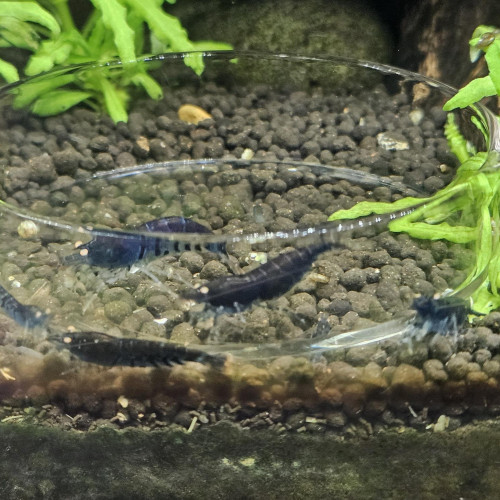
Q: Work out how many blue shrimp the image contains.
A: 5